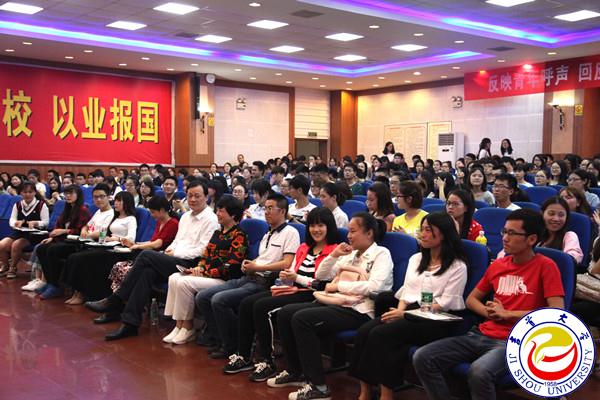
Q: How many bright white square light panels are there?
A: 11